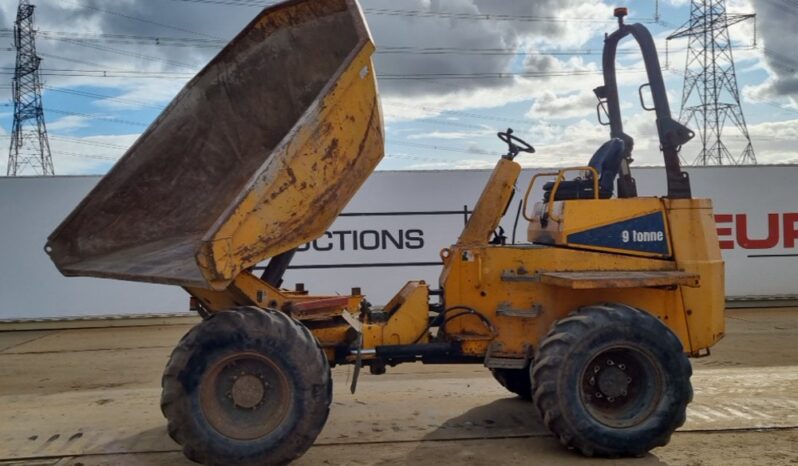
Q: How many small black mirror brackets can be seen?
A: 2